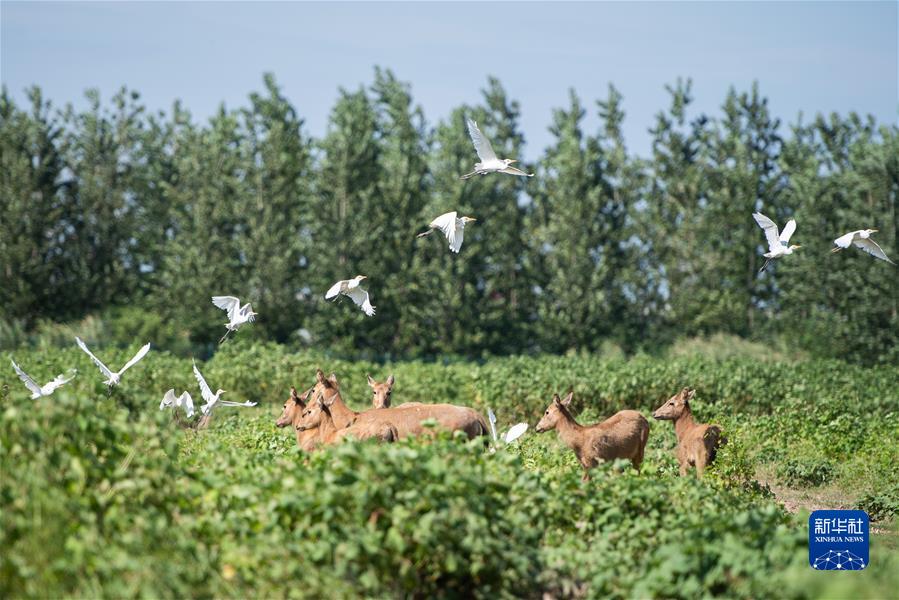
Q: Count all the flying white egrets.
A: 11